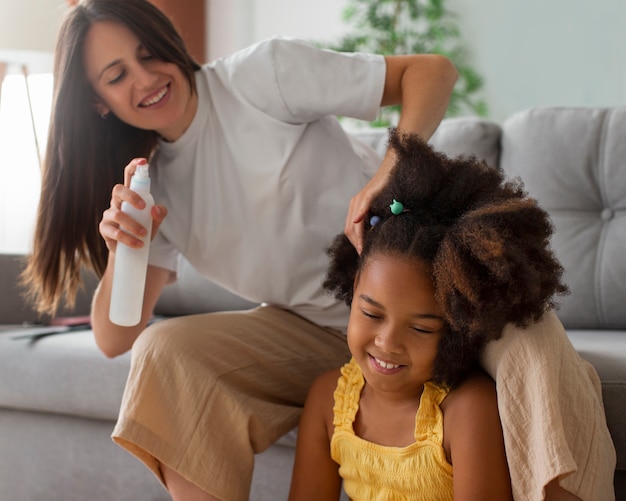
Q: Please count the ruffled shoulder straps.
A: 2